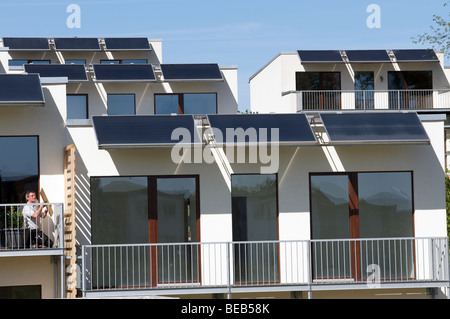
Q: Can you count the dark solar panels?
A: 13